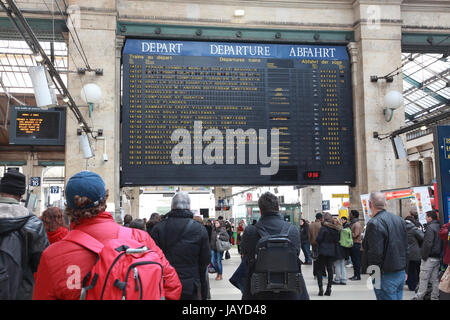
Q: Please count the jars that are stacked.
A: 0